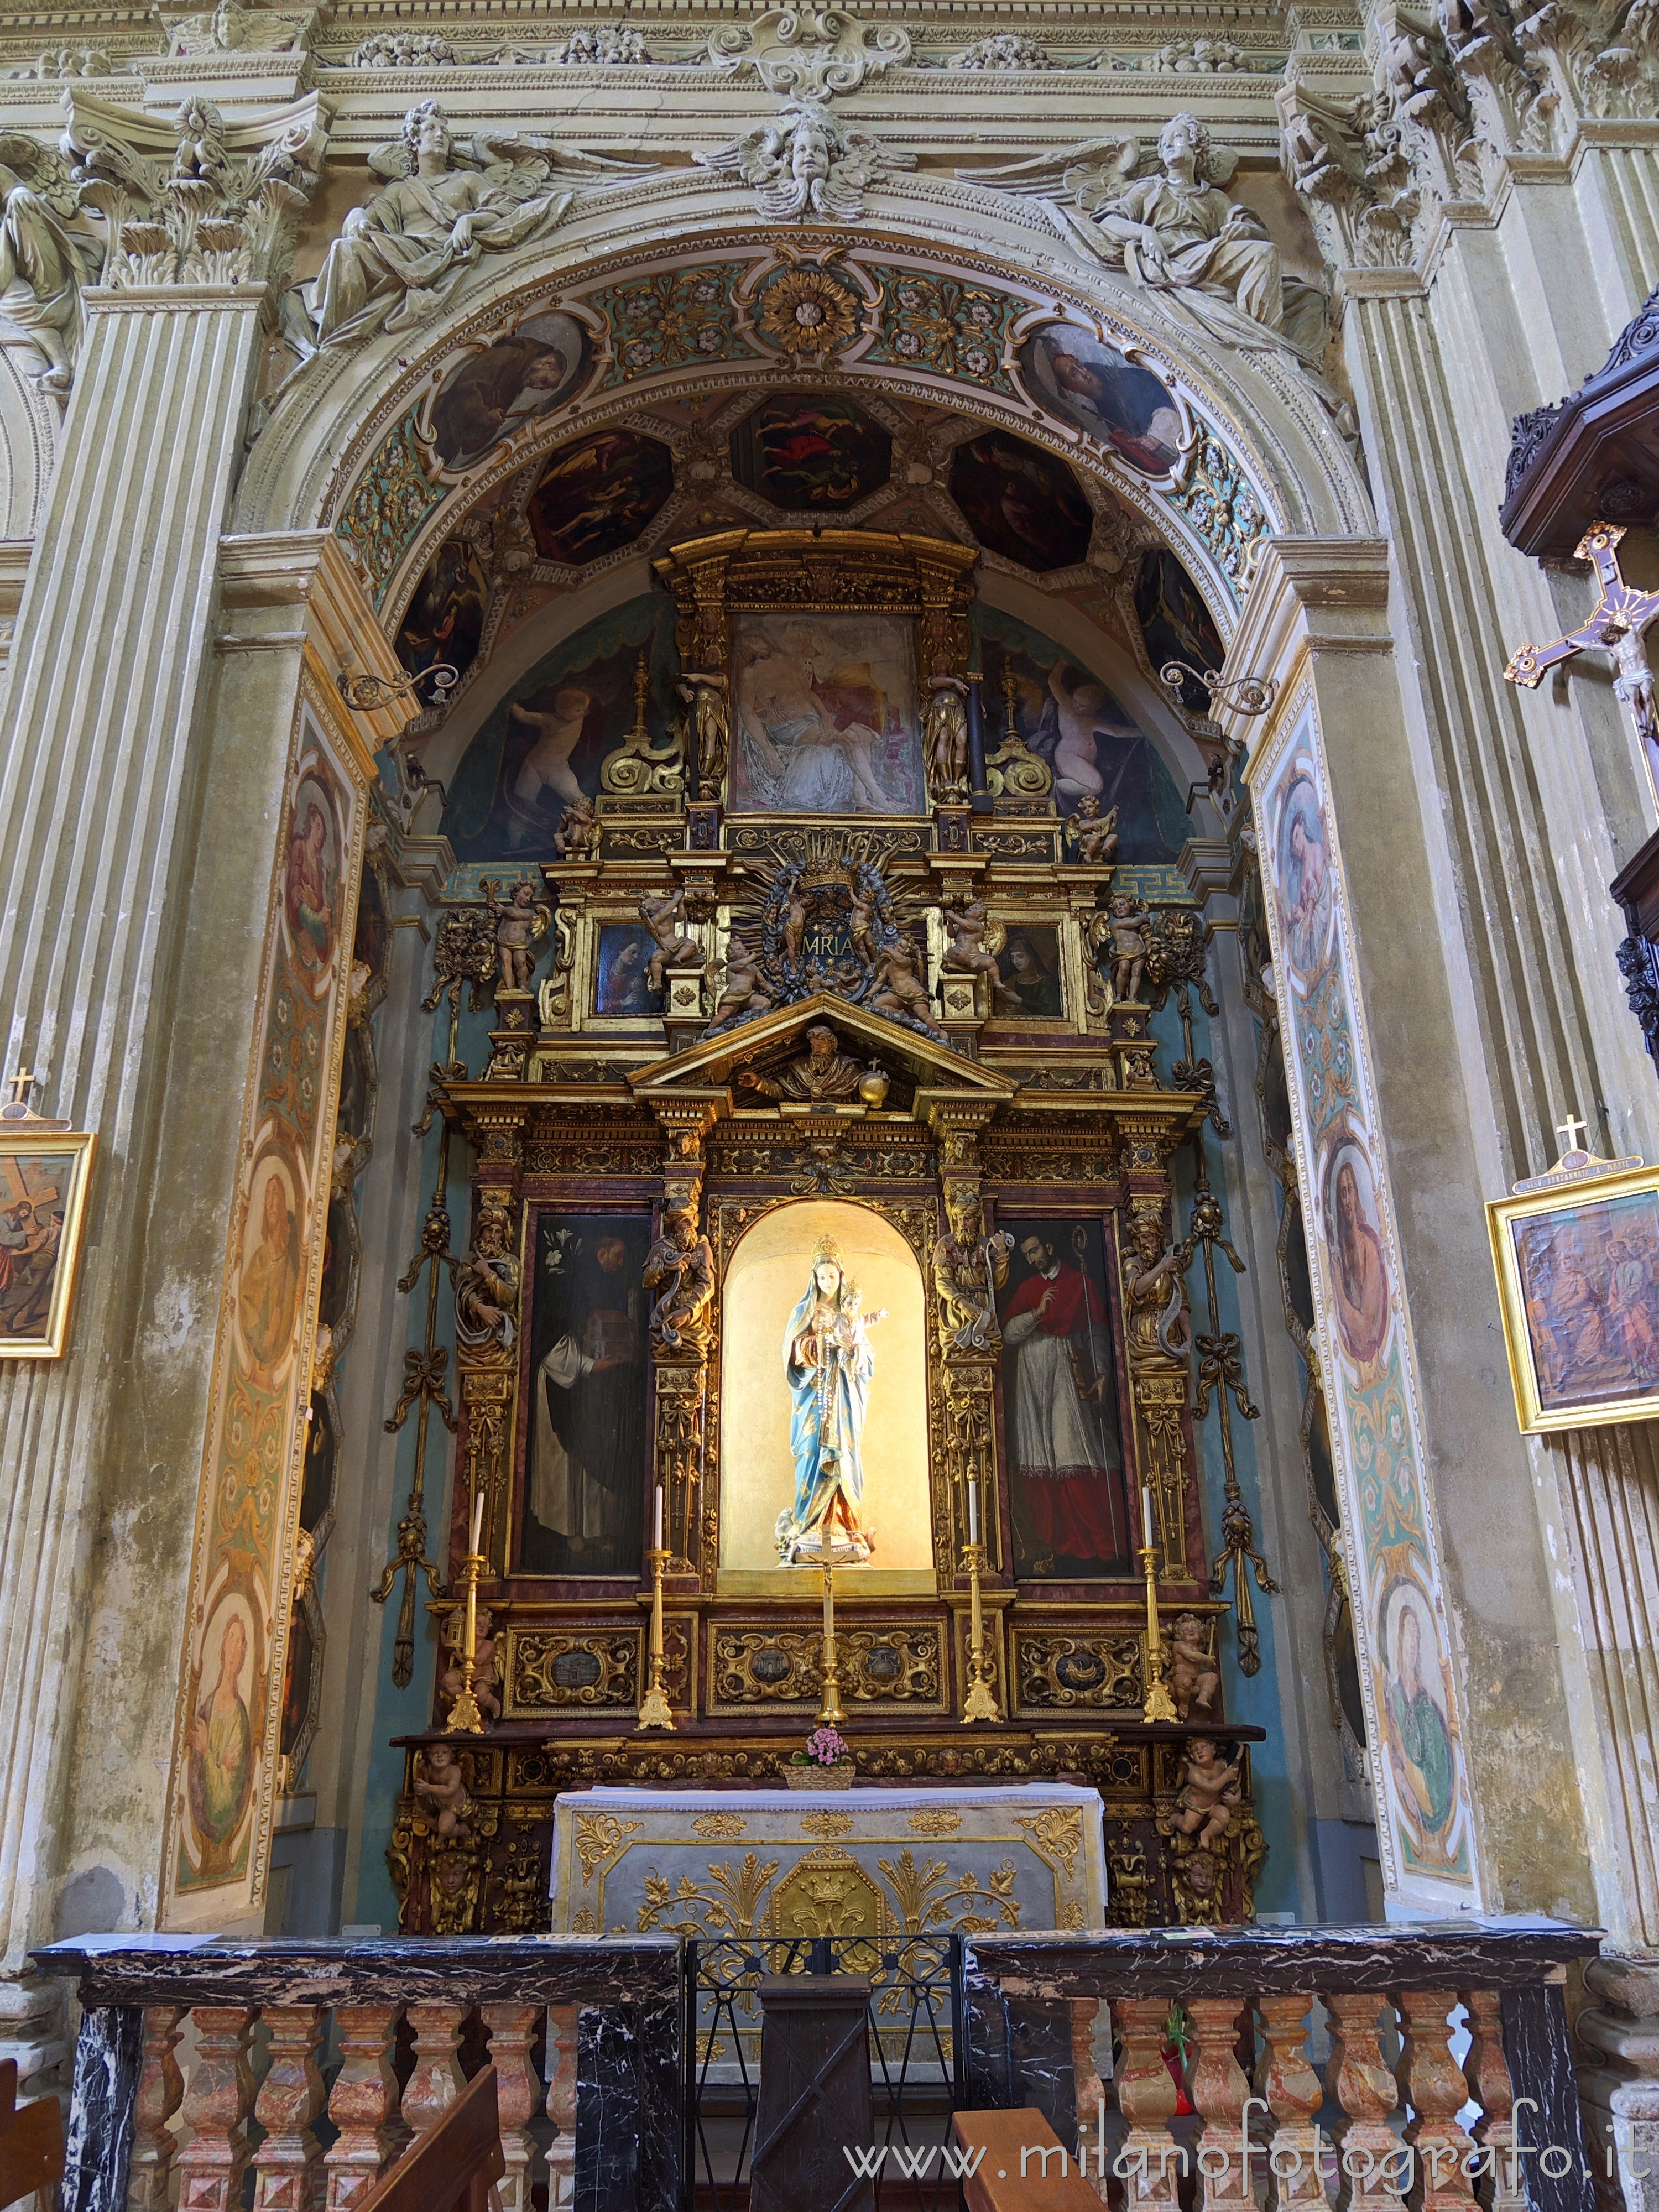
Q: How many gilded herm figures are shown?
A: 4